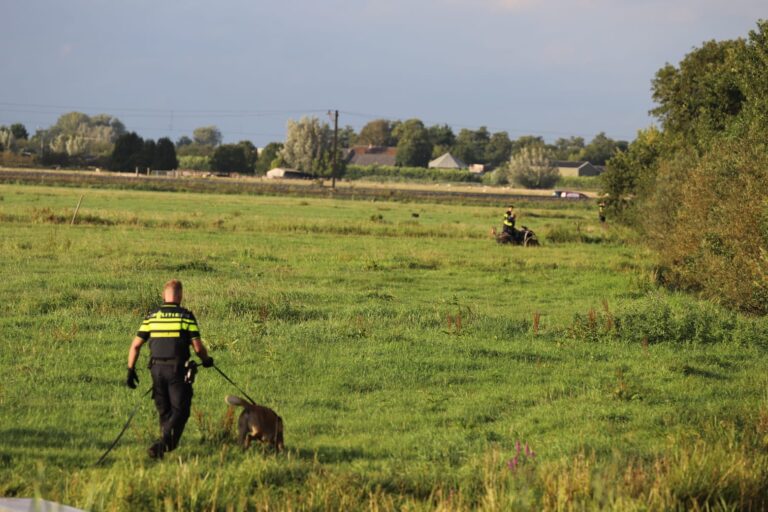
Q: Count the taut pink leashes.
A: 0